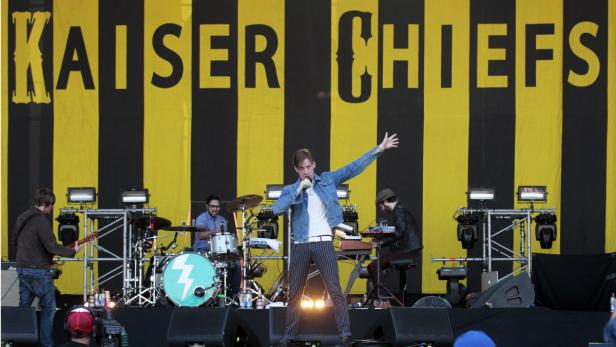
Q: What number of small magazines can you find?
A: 0